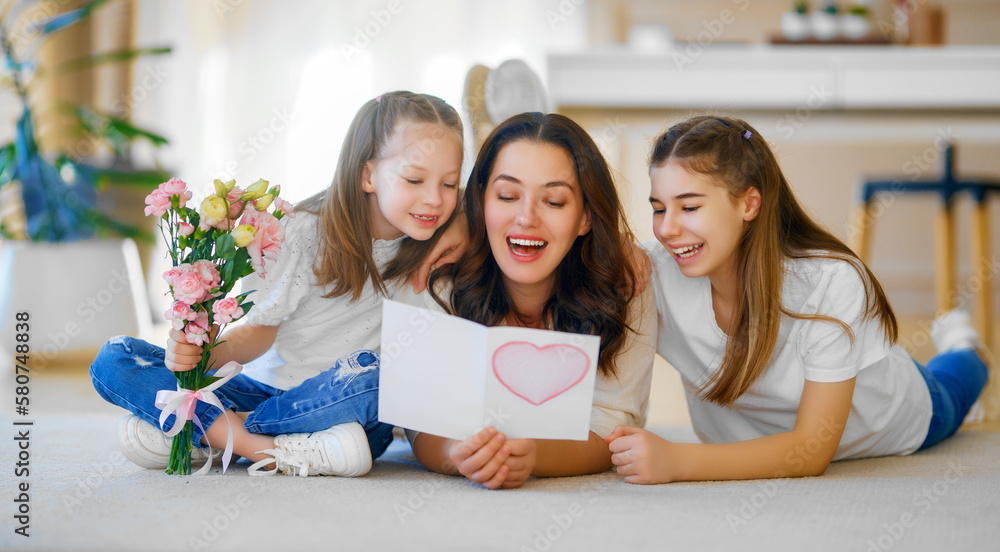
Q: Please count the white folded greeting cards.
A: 1